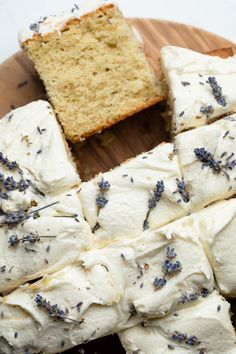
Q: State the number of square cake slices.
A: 10